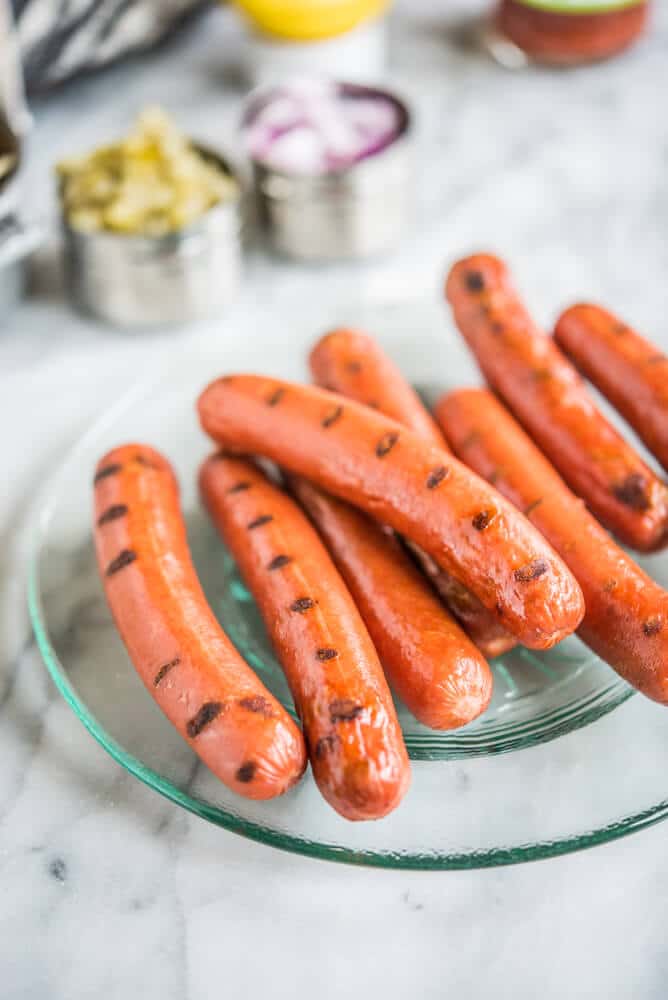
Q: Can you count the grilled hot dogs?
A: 8